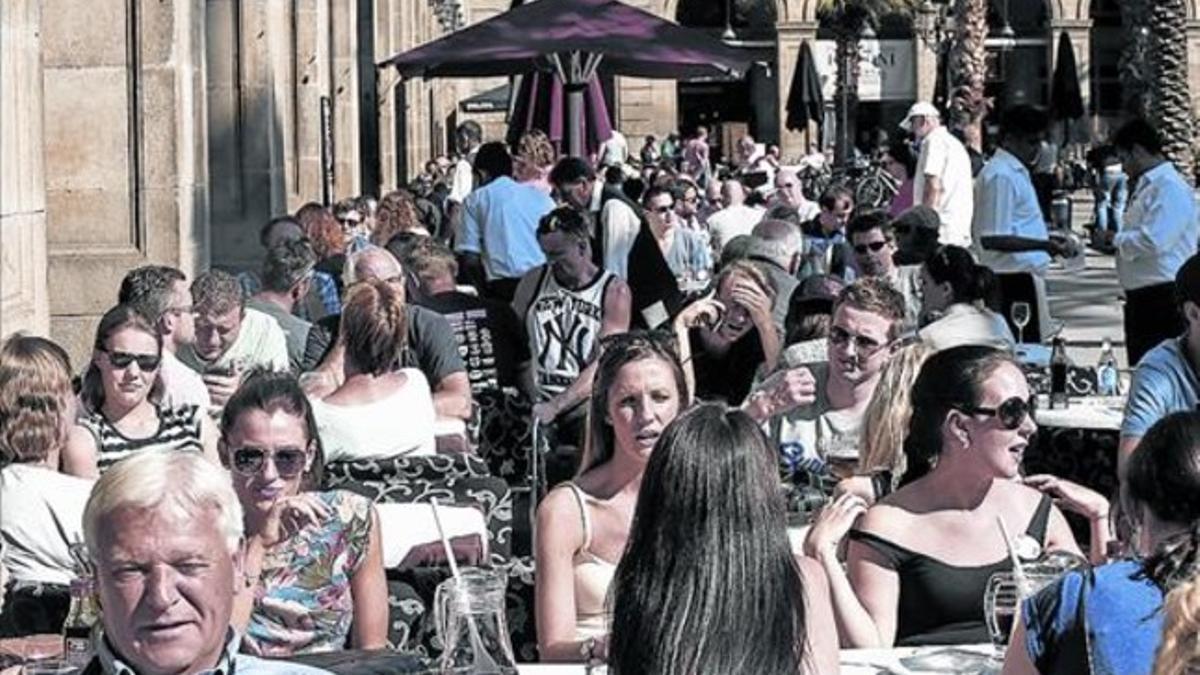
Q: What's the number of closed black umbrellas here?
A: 2